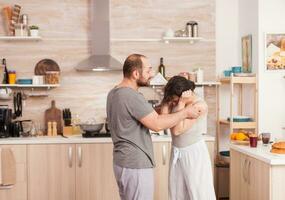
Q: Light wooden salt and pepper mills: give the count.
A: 2